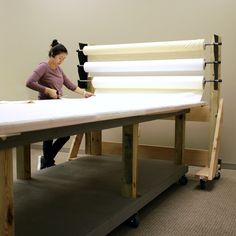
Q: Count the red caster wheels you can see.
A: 0